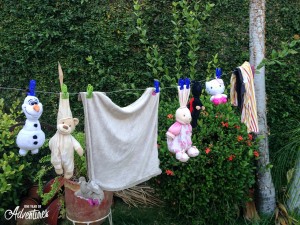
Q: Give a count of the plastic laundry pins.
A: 7